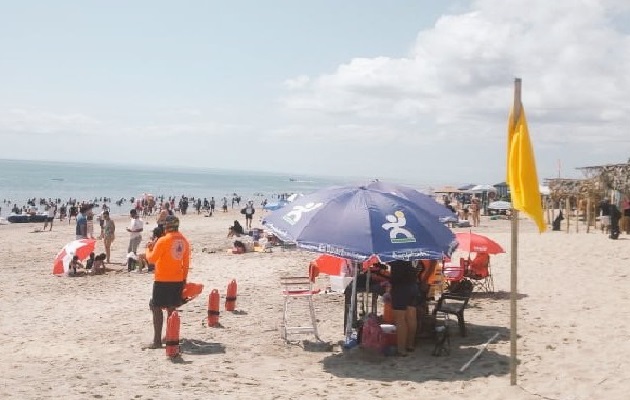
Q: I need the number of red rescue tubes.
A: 4